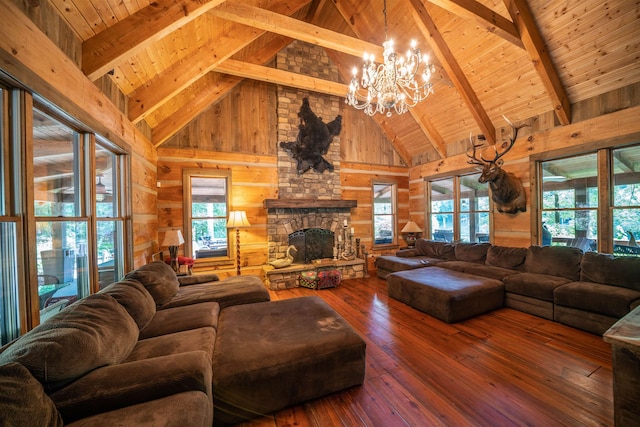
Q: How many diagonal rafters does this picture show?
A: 7